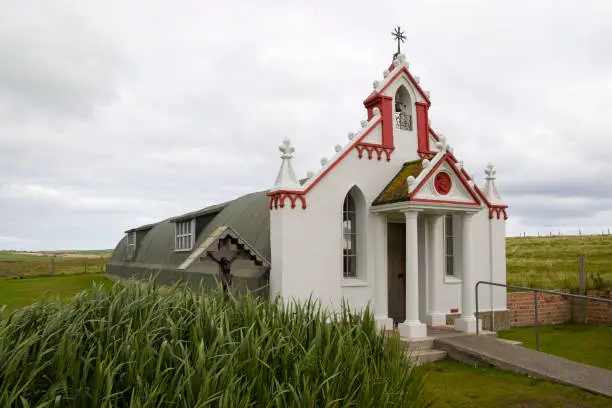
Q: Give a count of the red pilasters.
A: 2